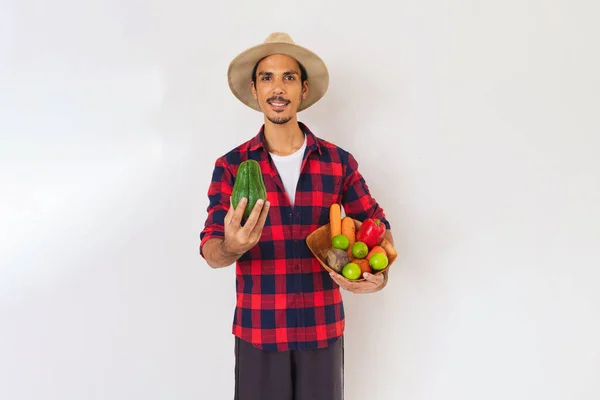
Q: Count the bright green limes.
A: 4